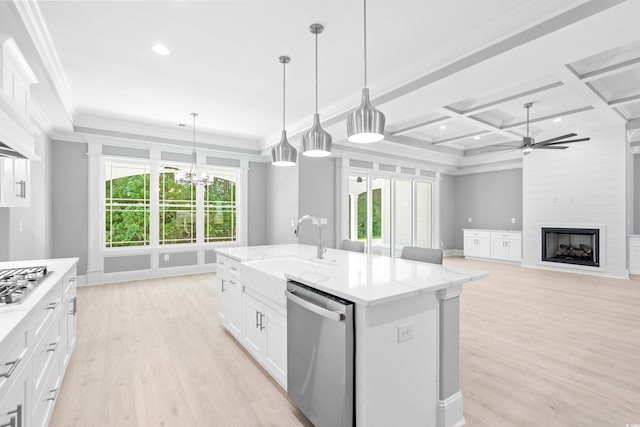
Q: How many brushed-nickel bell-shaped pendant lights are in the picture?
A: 3